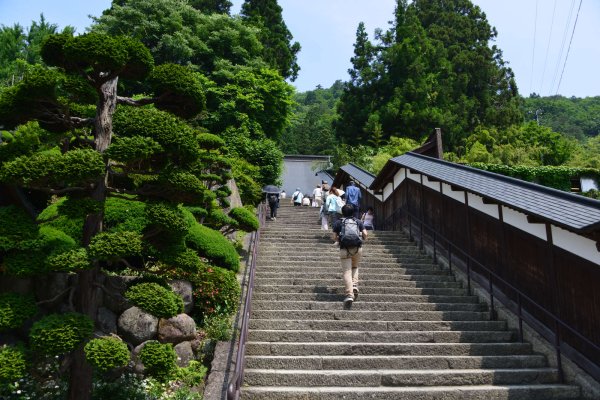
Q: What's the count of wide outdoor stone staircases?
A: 1